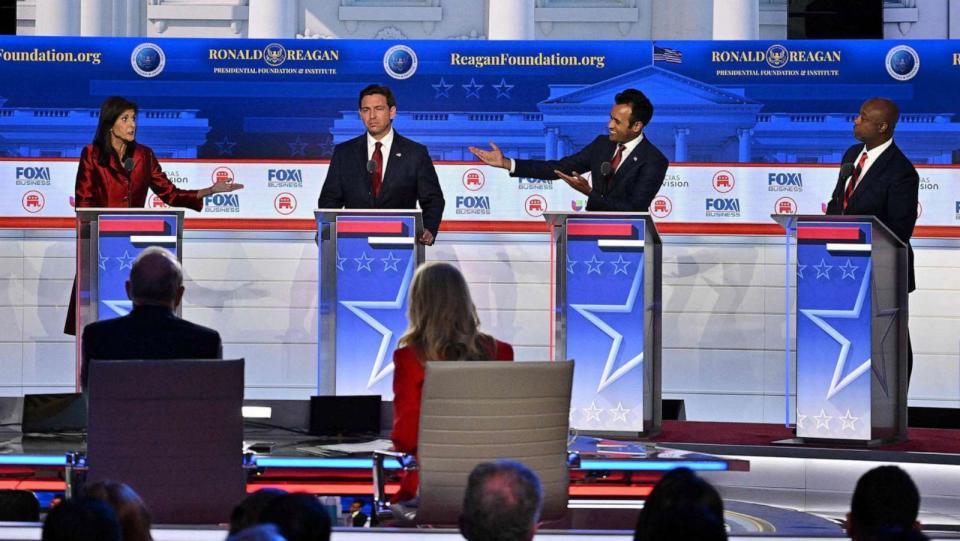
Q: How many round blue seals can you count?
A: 3